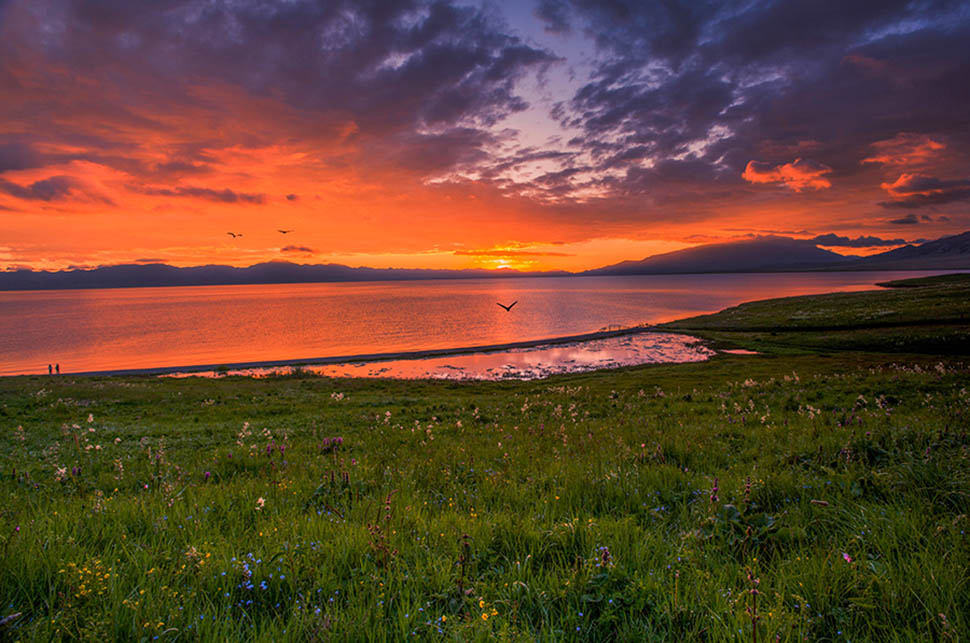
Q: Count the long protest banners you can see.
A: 0